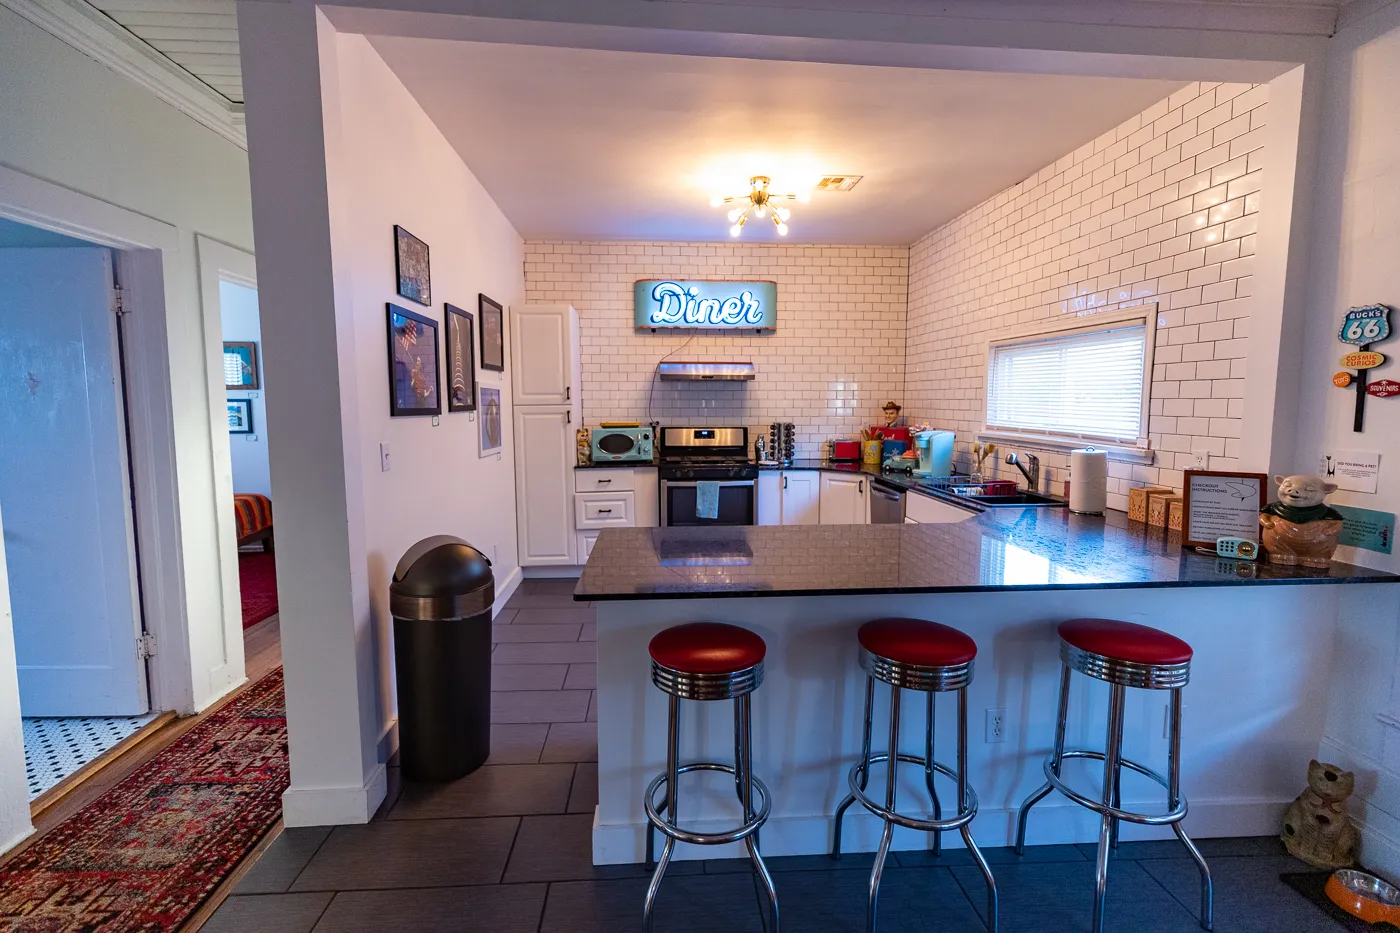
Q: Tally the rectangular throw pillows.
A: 0